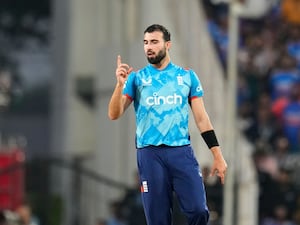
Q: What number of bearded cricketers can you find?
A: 1